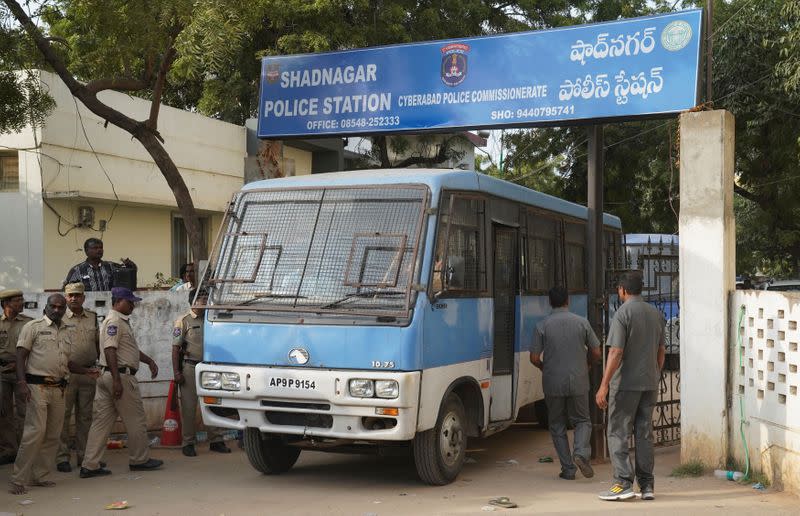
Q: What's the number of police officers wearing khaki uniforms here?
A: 5